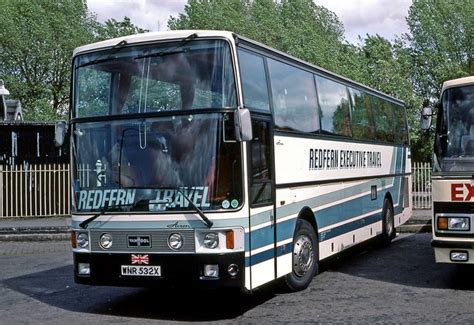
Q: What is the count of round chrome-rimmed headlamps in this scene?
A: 4